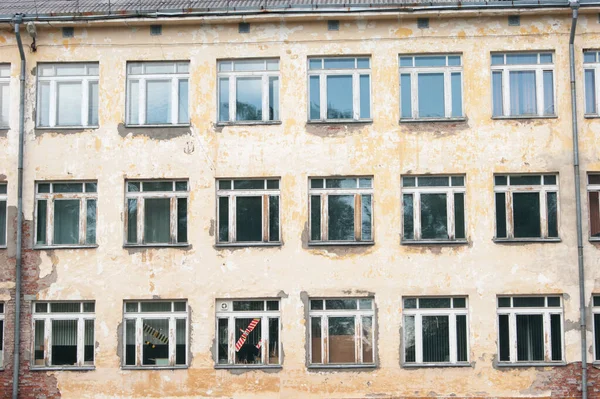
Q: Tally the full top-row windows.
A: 6